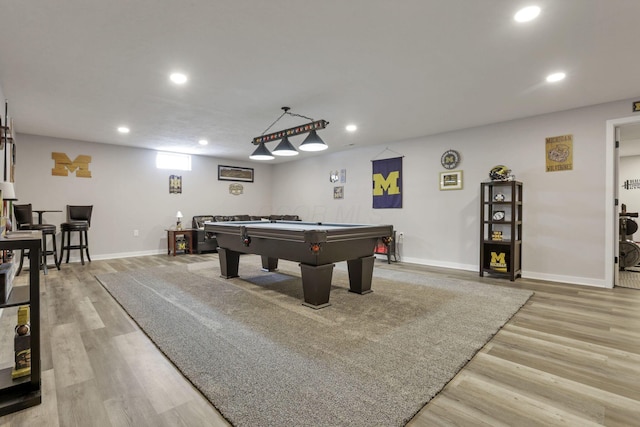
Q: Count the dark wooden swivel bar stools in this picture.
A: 2